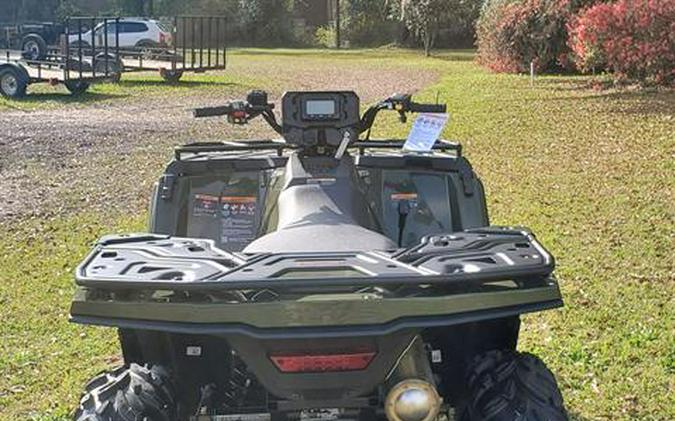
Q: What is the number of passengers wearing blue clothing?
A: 0